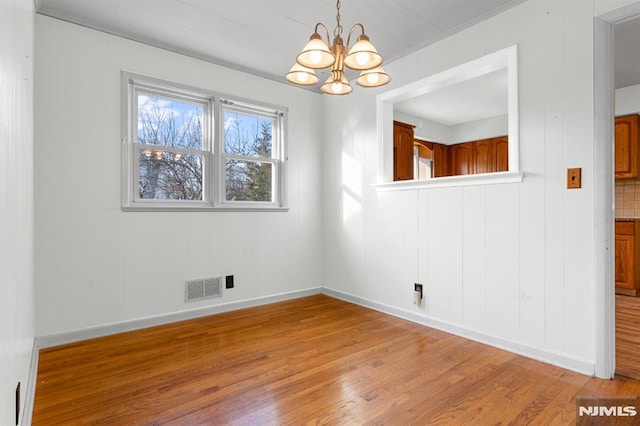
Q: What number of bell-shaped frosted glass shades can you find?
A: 5